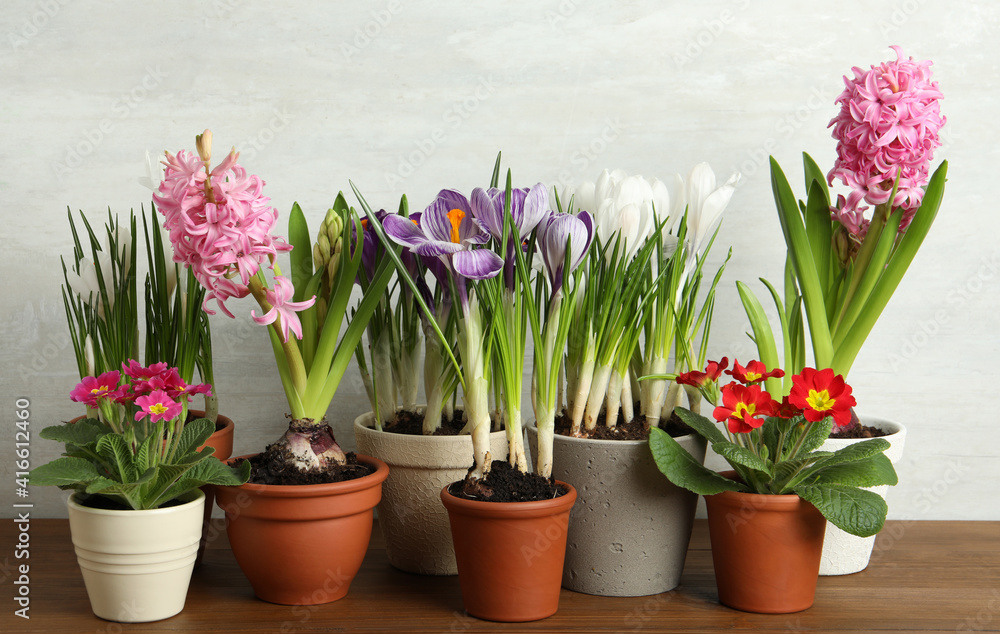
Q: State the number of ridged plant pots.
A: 1